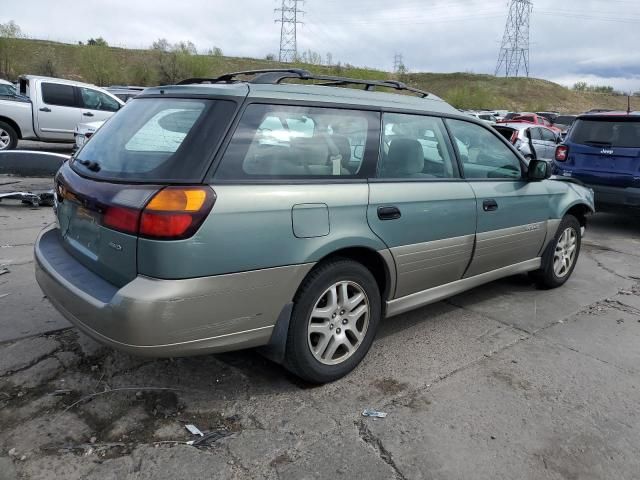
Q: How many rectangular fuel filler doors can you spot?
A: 1